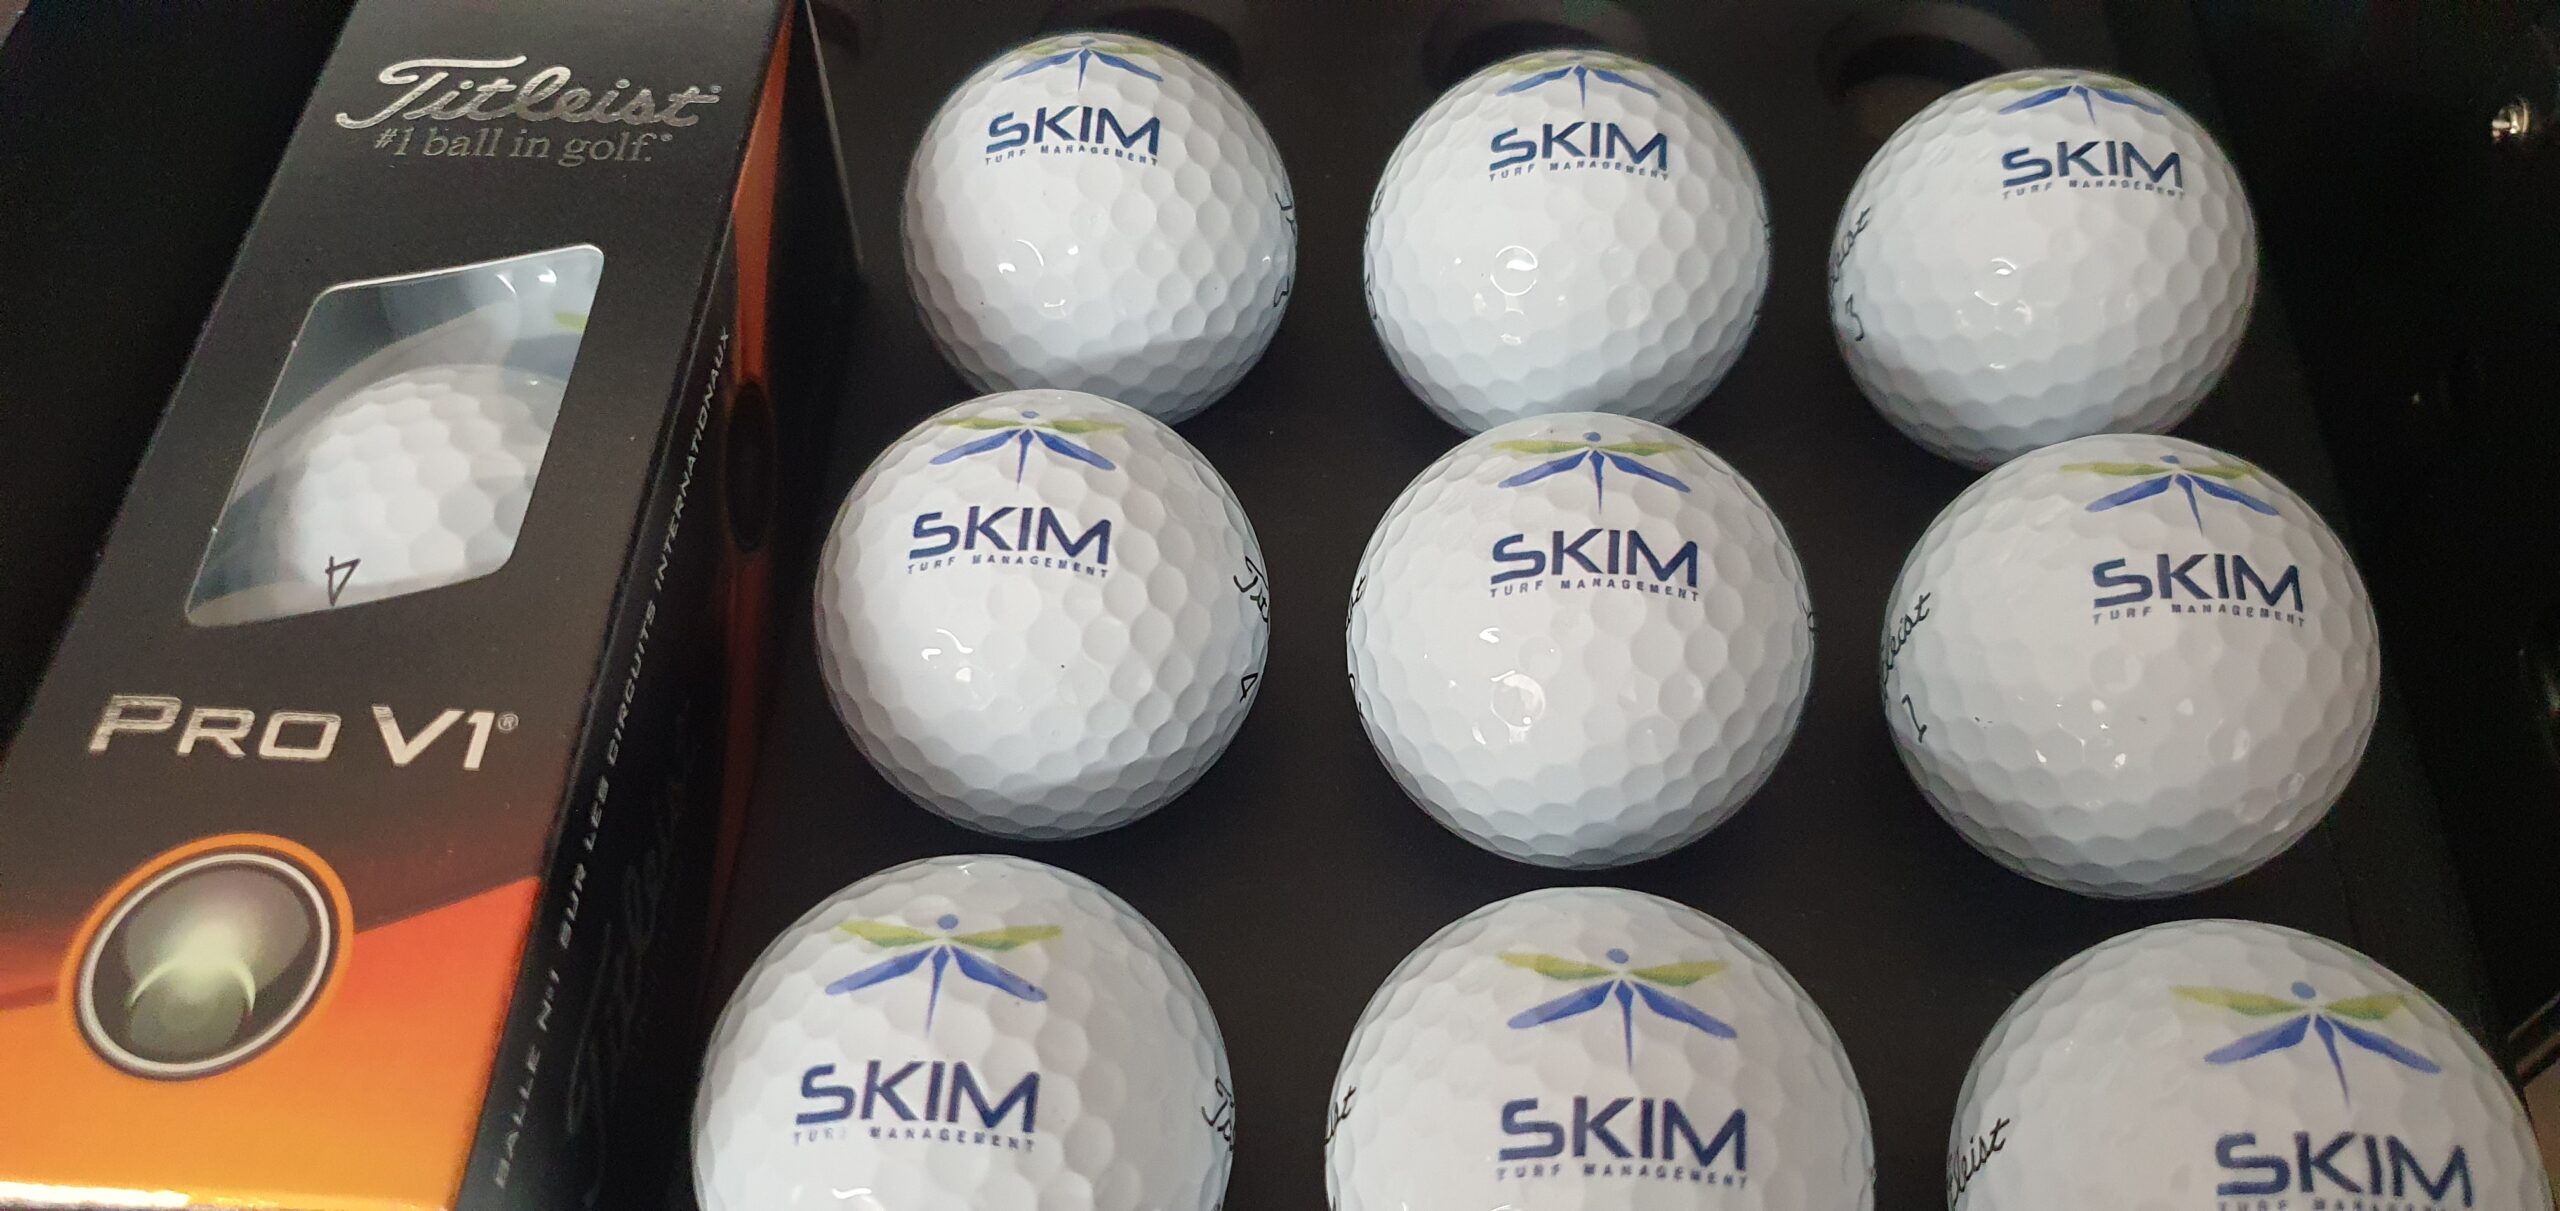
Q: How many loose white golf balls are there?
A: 9